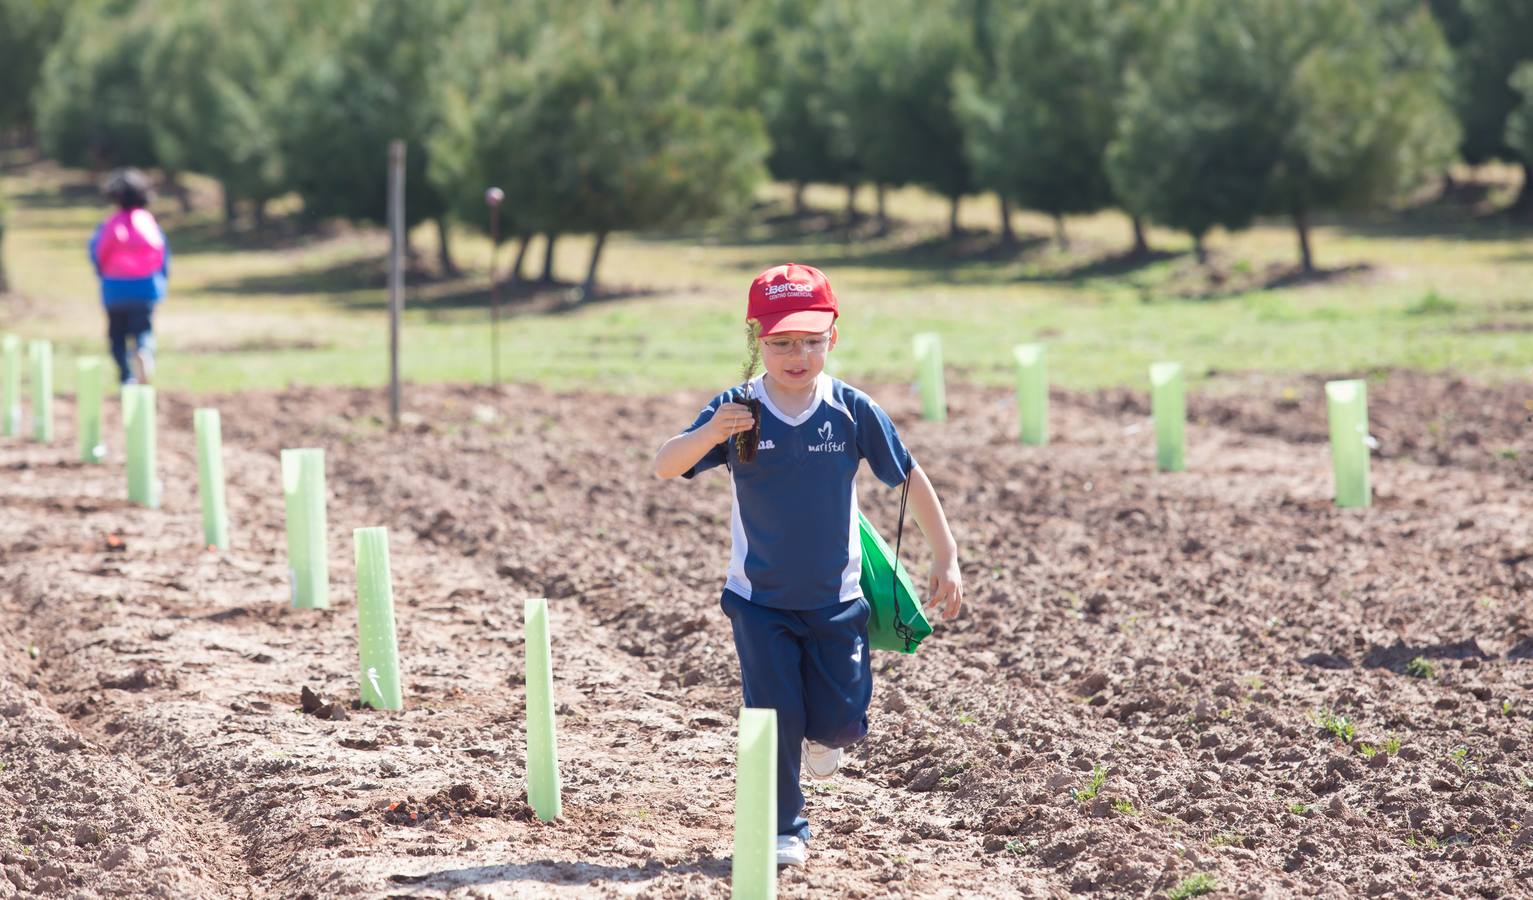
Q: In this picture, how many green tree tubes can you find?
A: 13